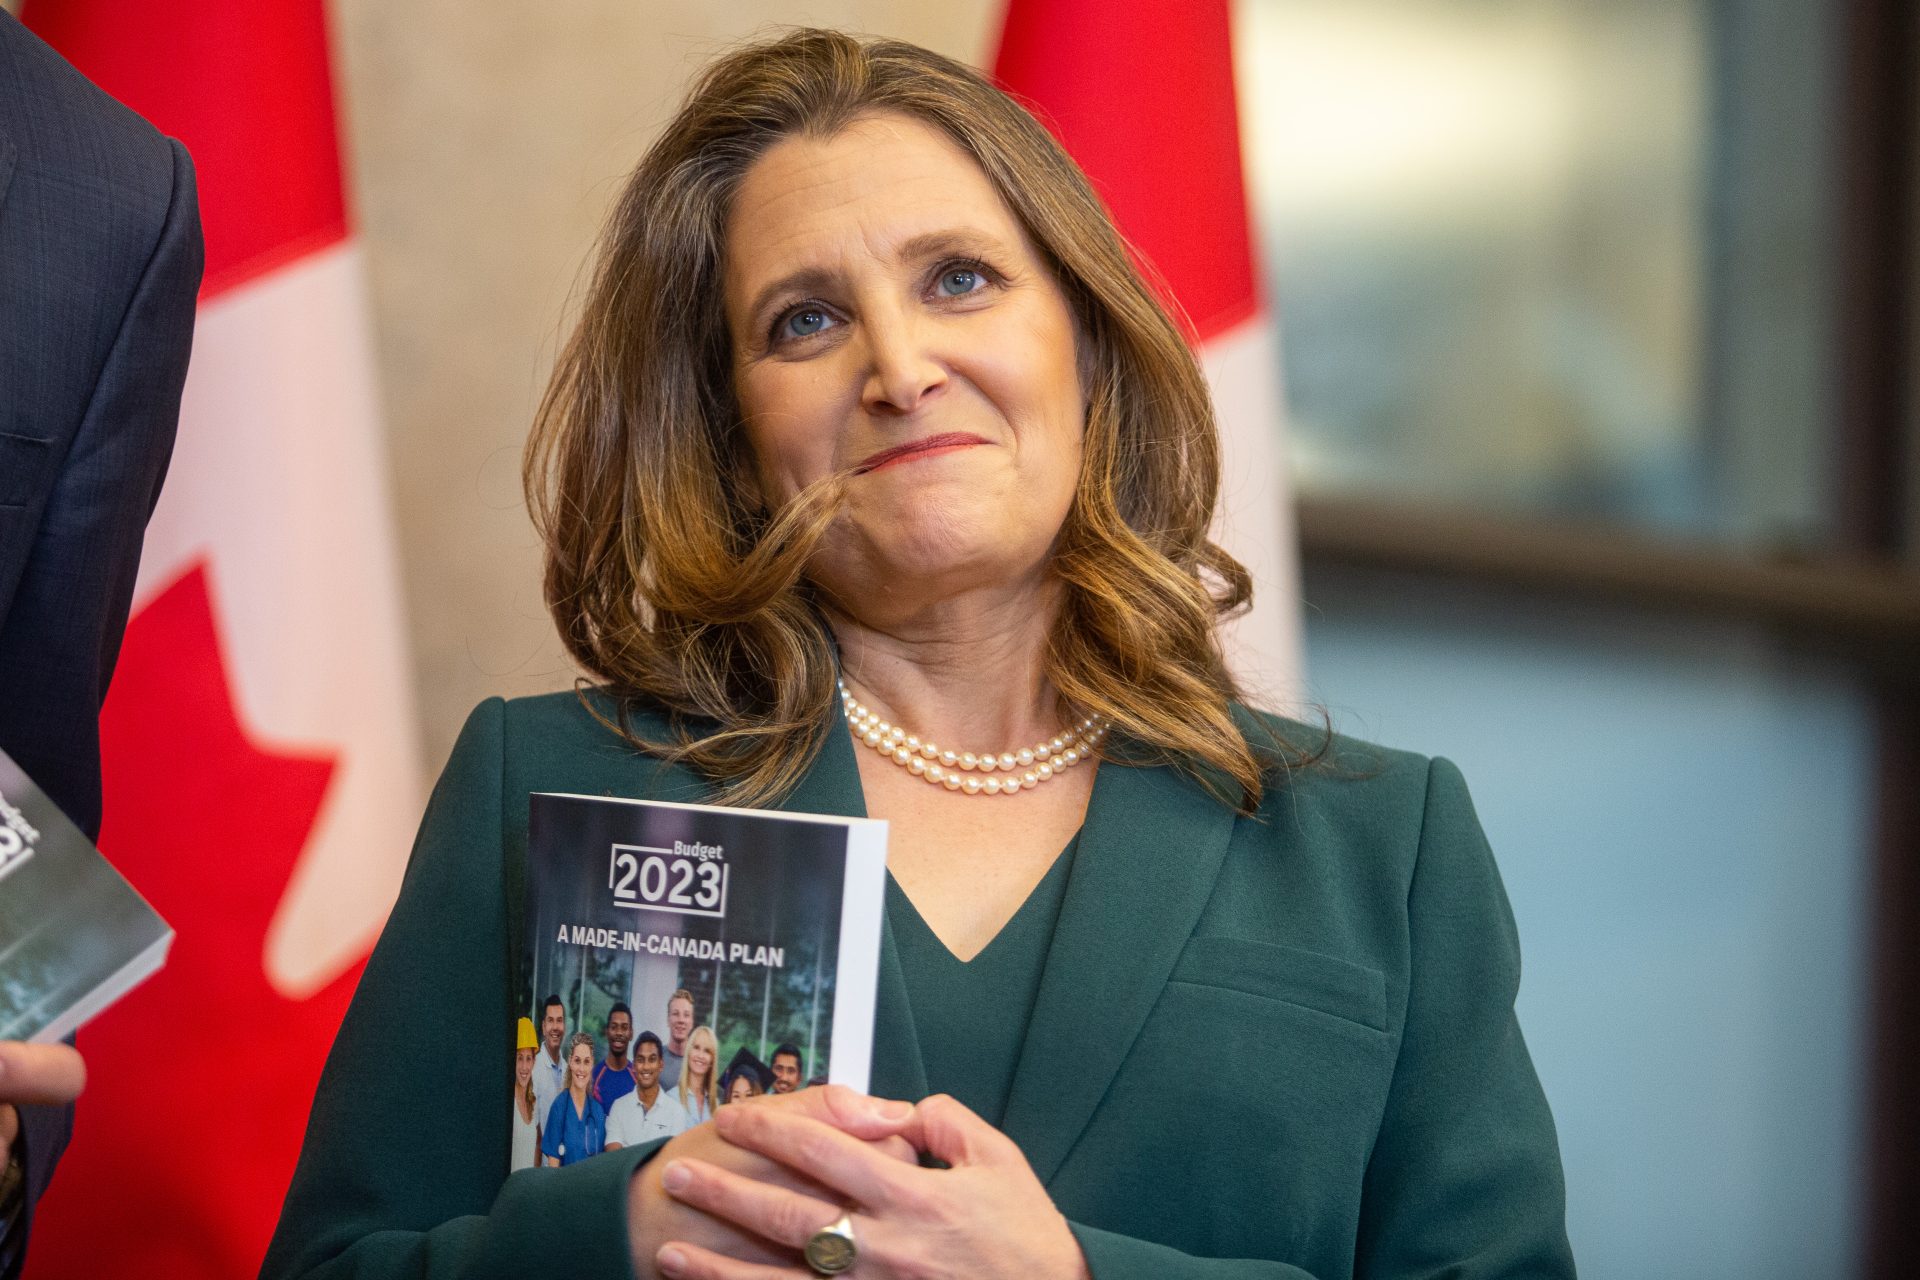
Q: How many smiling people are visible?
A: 9